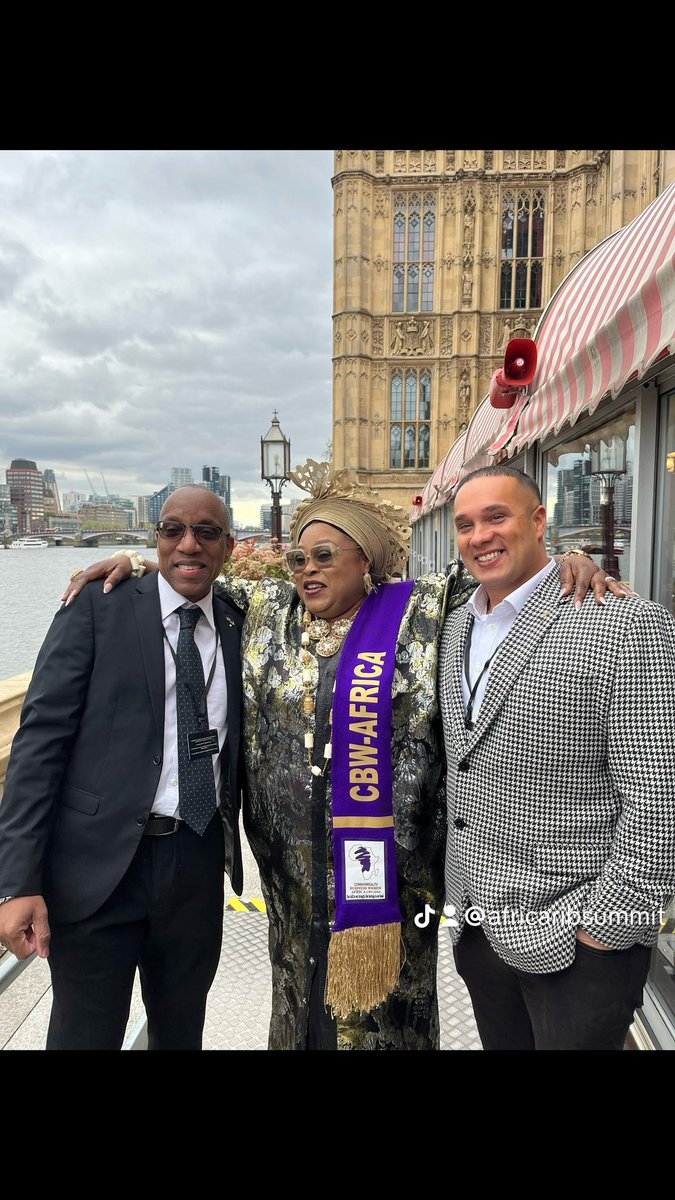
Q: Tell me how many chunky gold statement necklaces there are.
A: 1